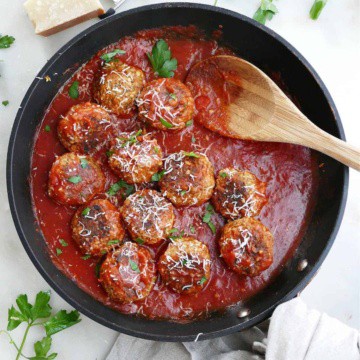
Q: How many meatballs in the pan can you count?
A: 12